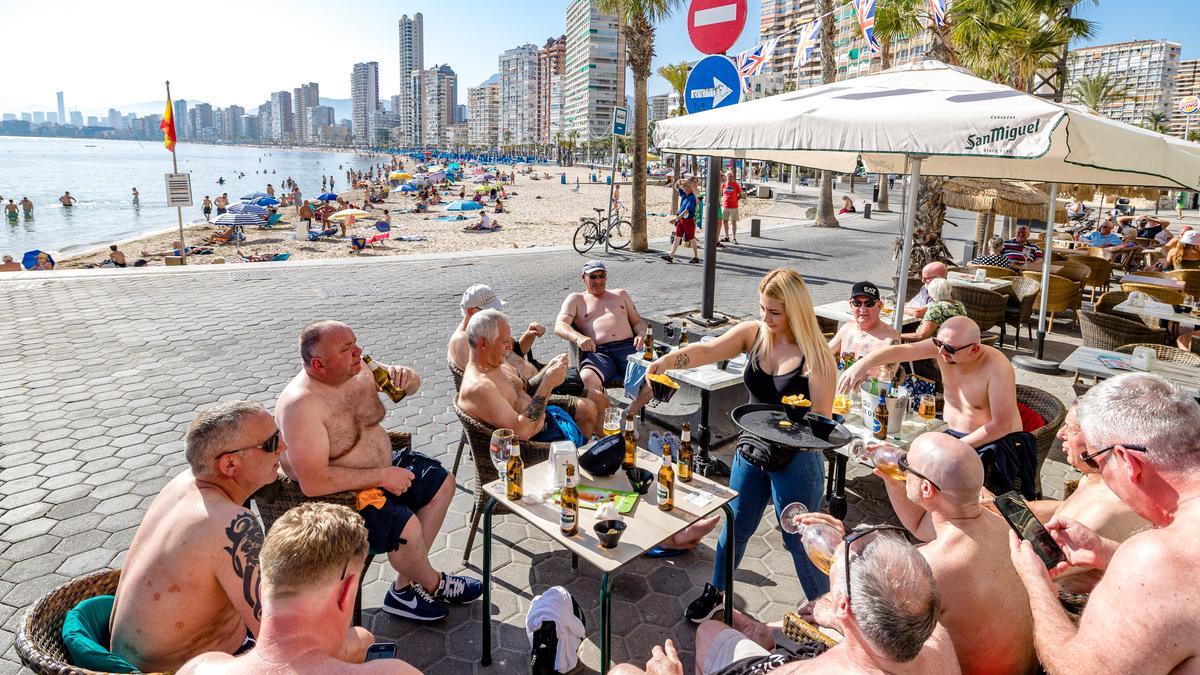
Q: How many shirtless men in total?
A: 12